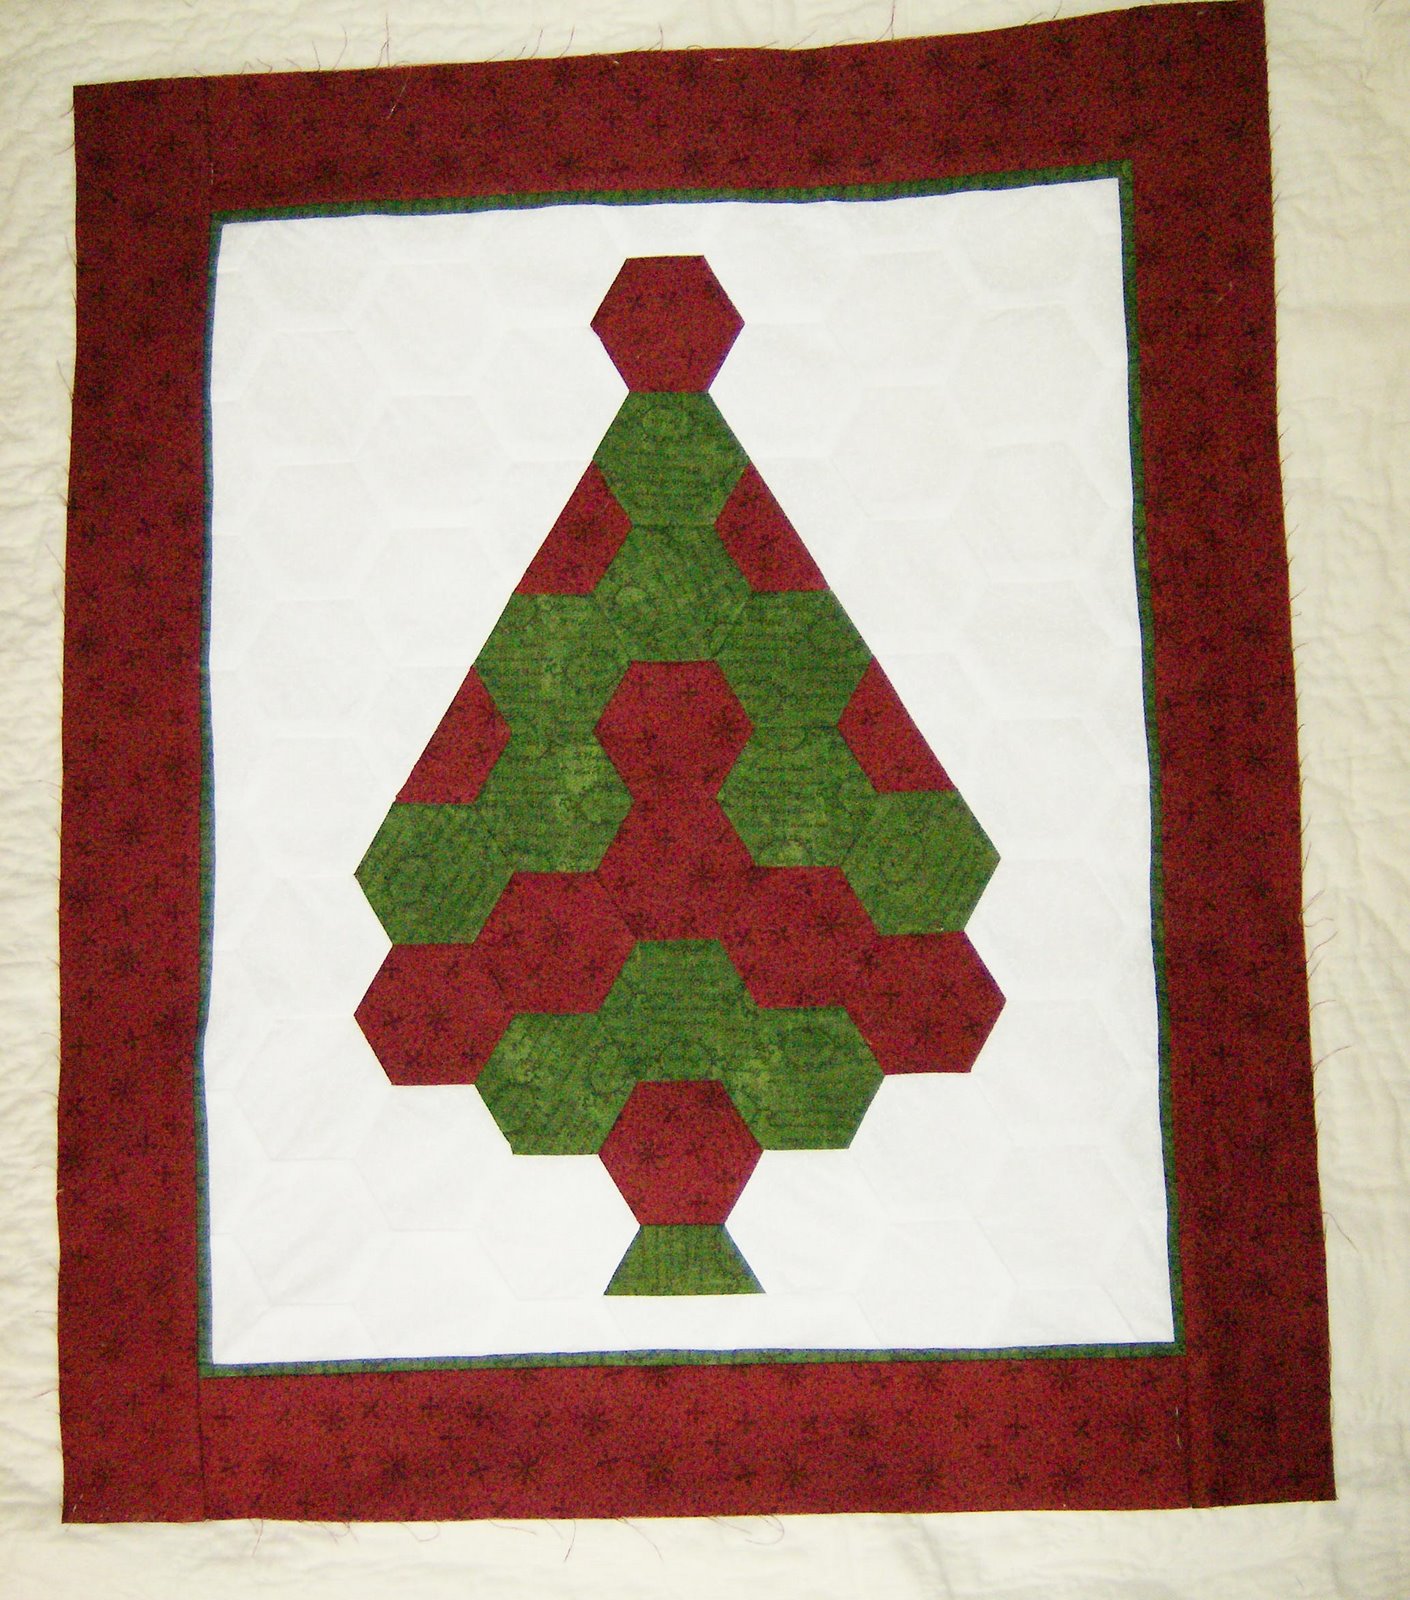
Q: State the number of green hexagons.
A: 11